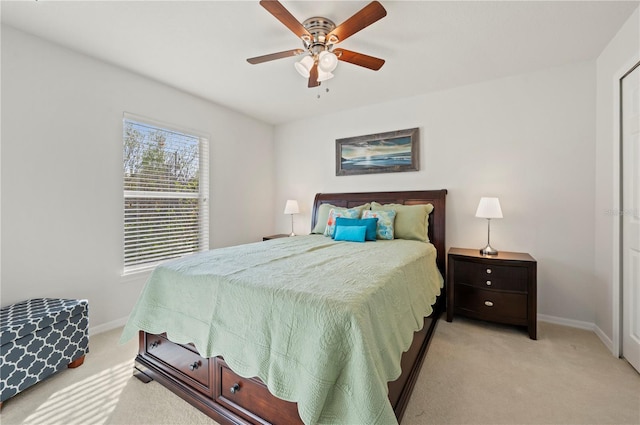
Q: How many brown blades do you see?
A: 5